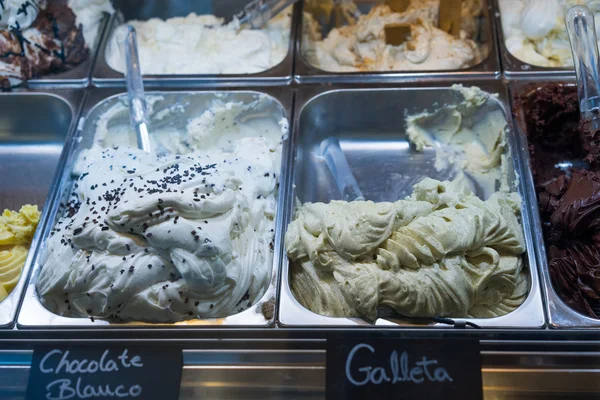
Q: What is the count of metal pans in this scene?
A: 8